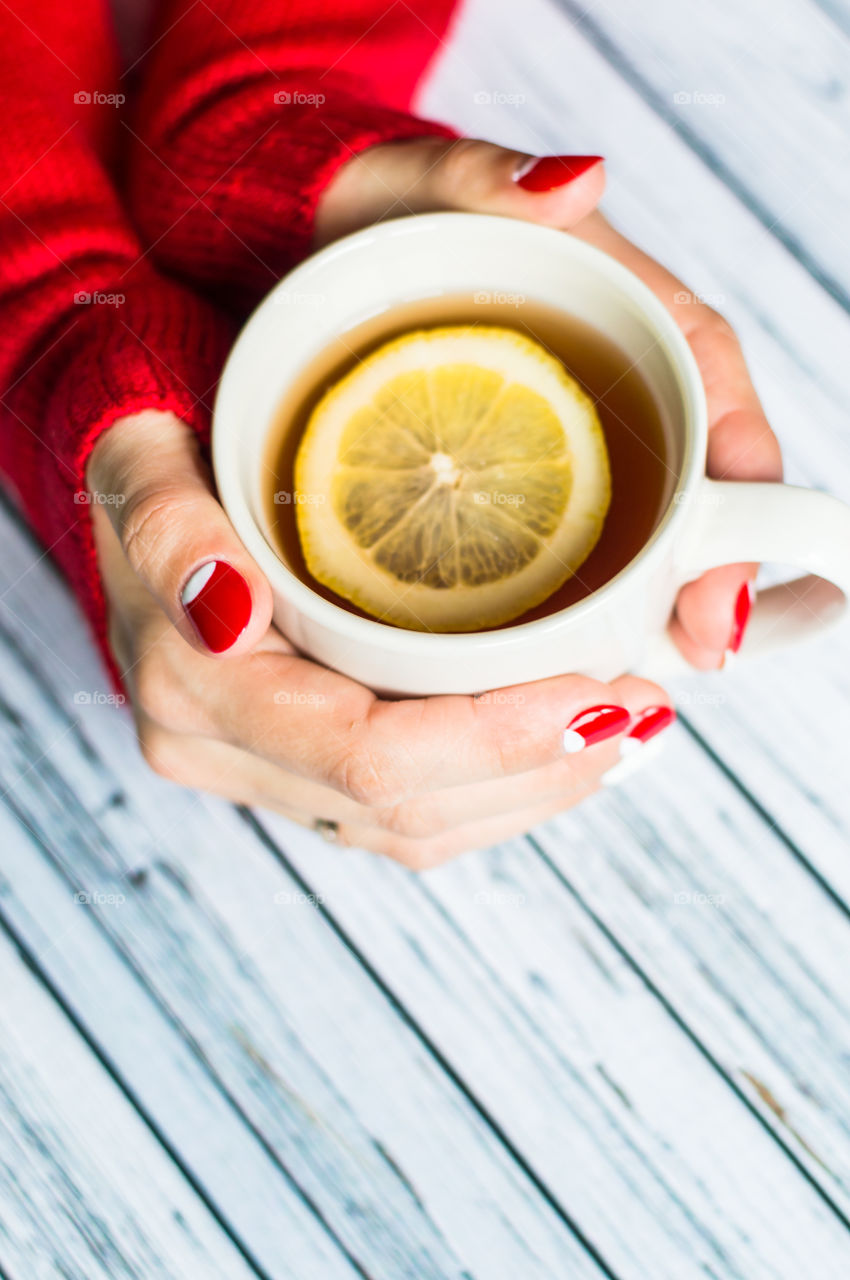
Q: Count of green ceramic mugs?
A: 0